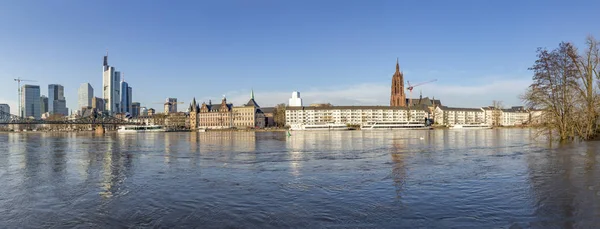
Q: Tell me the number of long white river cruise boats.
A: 4